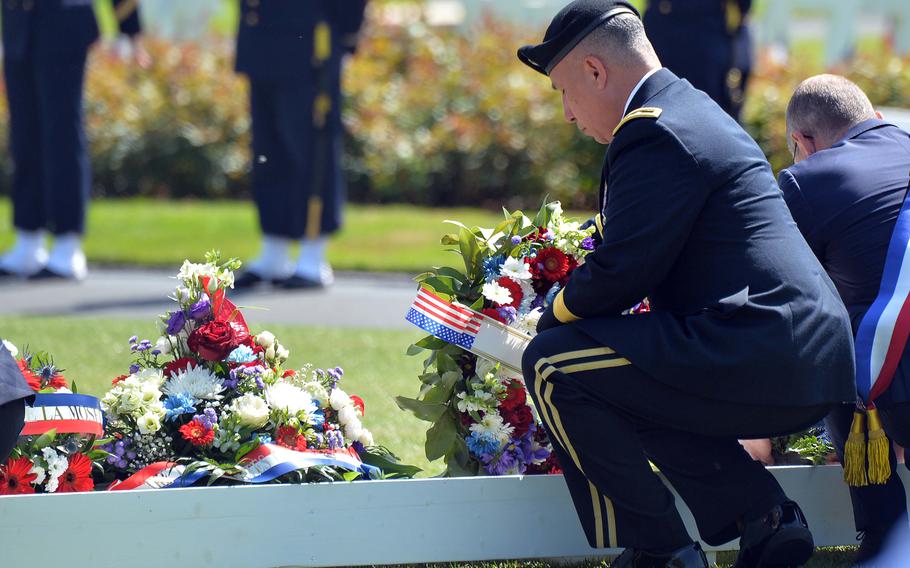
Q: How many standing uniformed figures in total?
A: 3